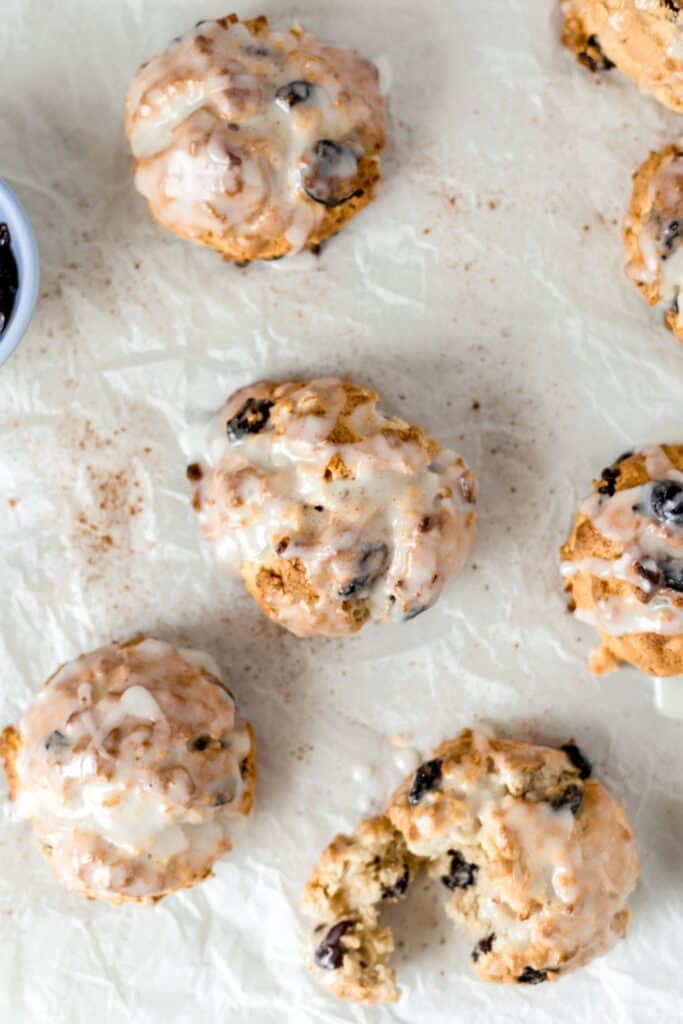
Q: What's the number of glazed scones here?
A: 7